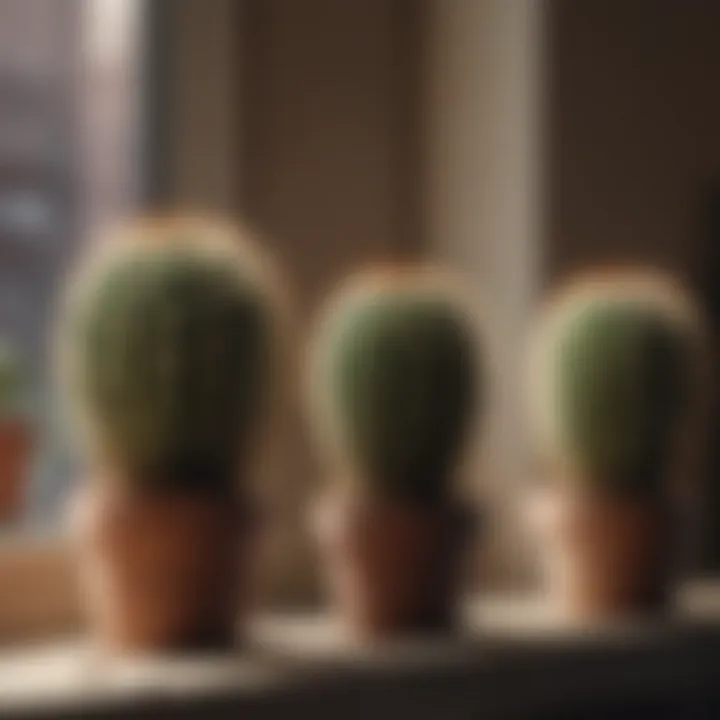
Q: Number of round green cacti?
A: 3